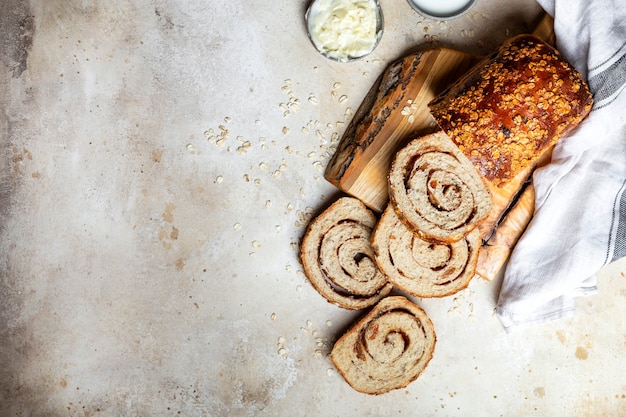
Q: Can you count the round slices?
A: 4